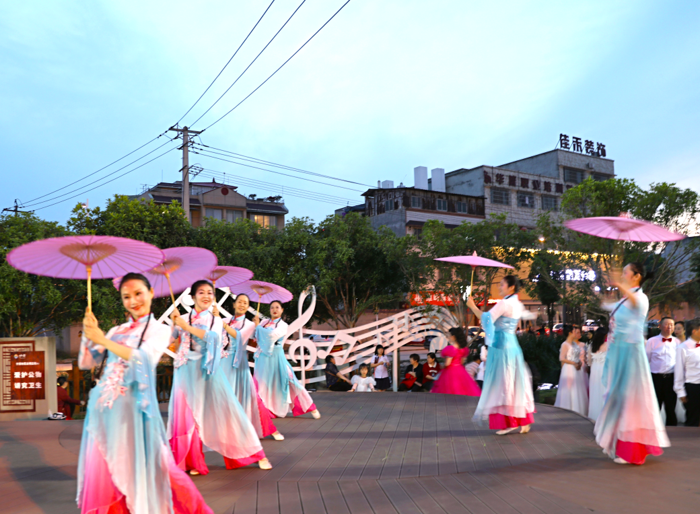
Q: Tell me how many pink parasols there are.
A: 6